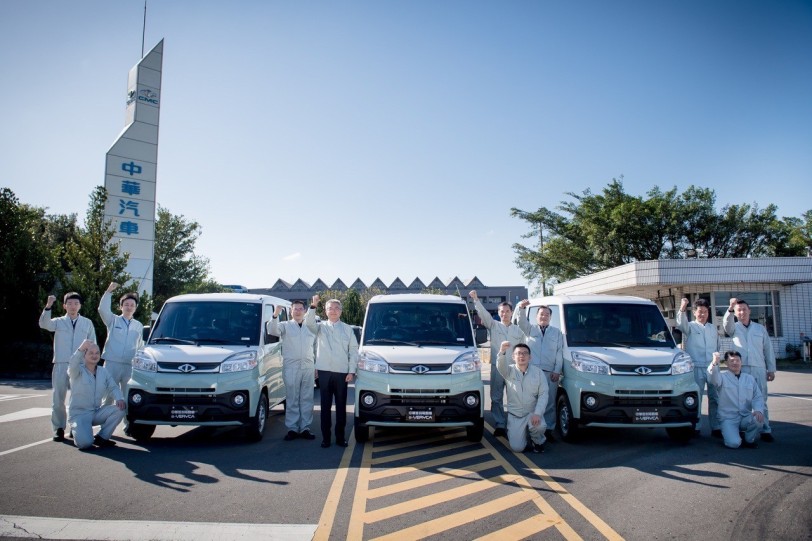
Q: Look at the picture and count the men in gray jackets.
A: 11